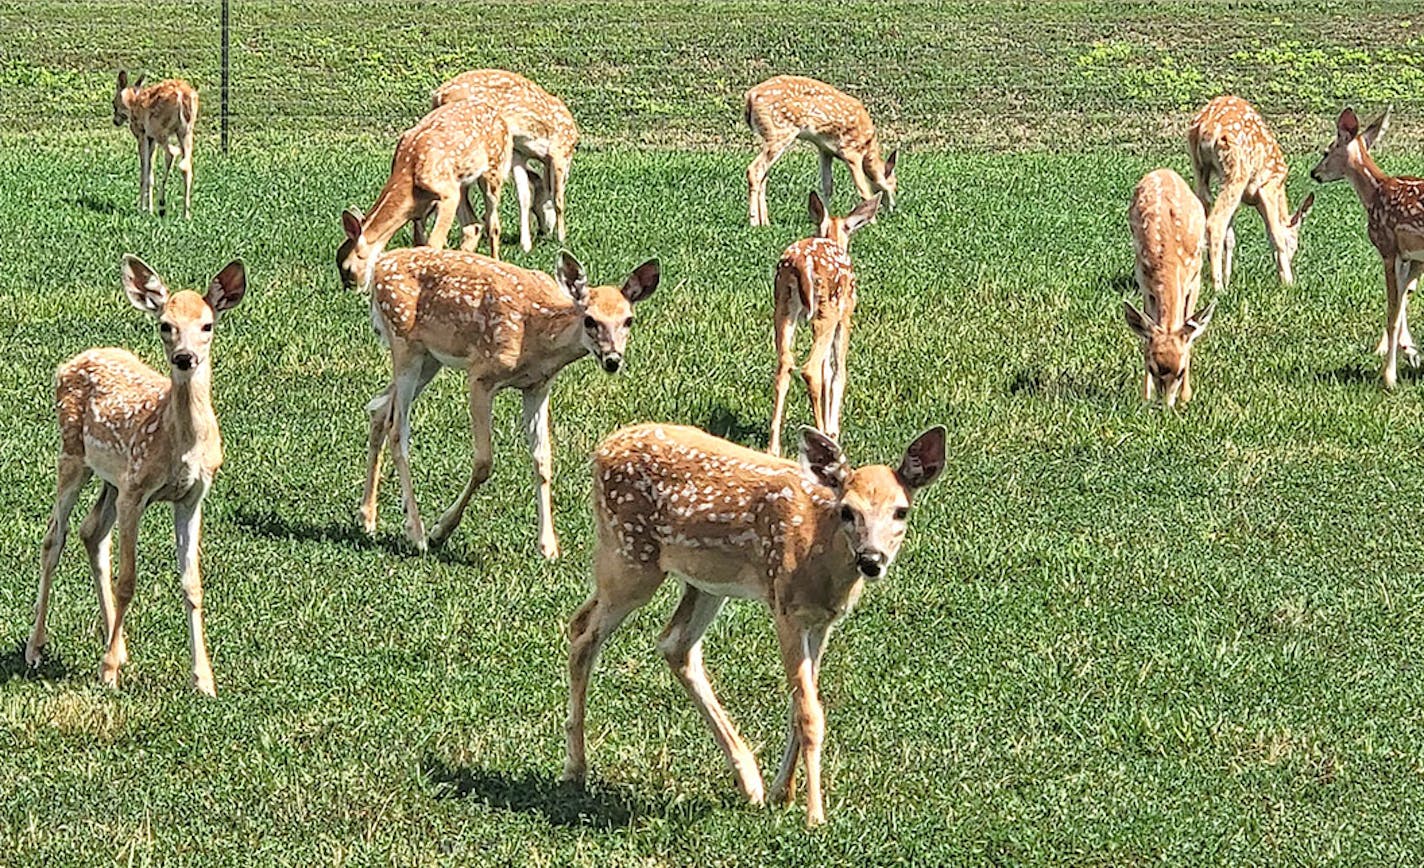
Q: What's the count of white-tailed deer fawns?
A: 11